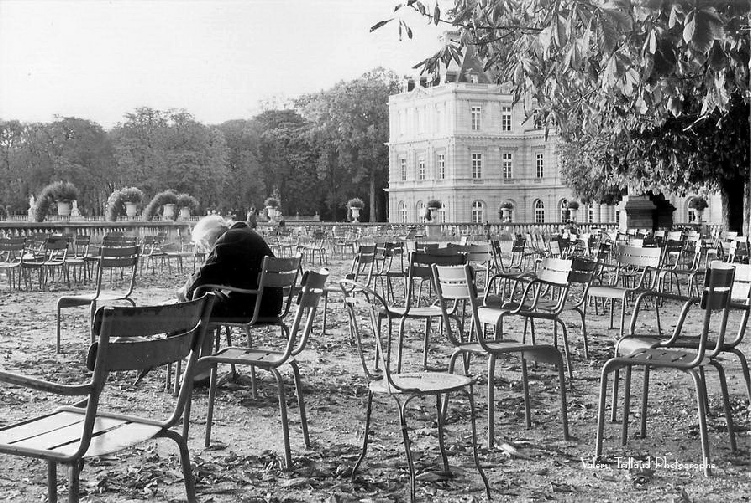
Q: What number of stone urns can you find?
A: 10